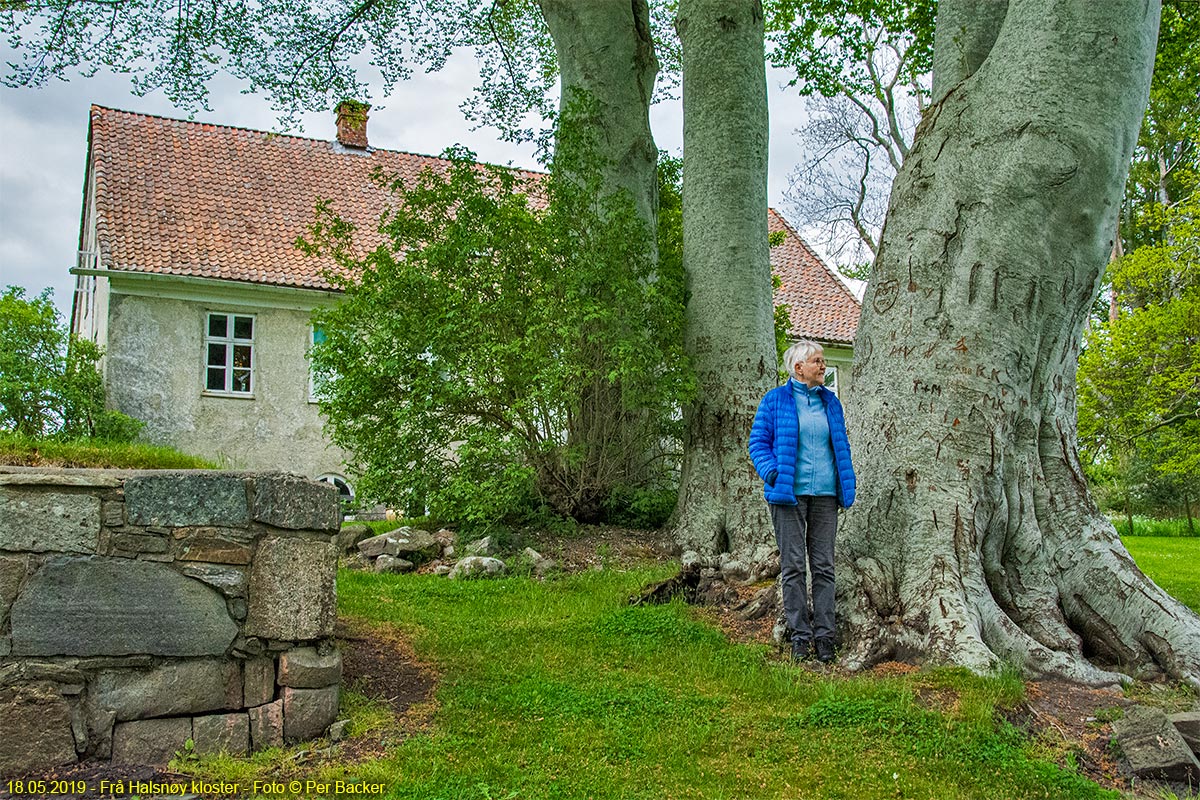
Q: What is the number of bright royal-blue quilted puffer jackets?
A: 1